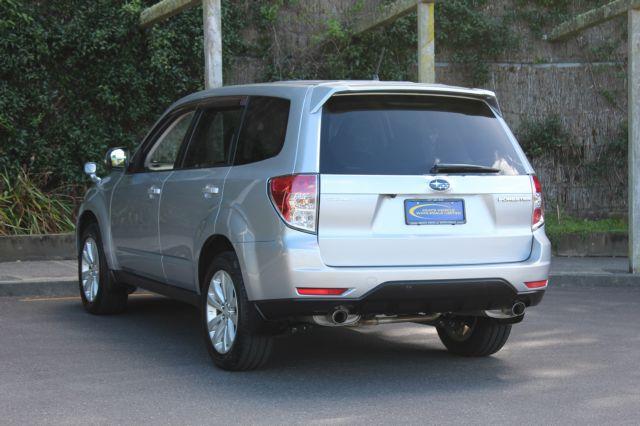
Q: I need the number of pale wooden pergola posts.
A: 3